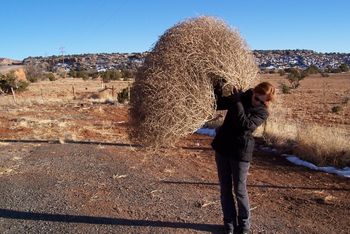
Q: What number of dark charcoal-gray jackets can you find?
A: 1